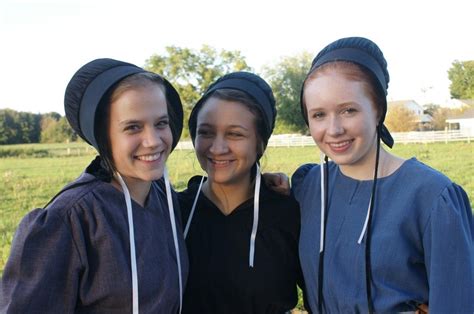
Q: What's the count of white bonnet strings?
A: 6